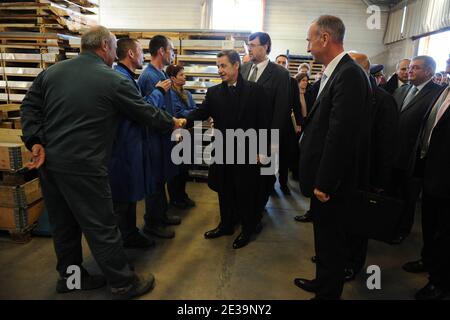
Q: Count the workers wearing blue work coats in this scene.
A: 3